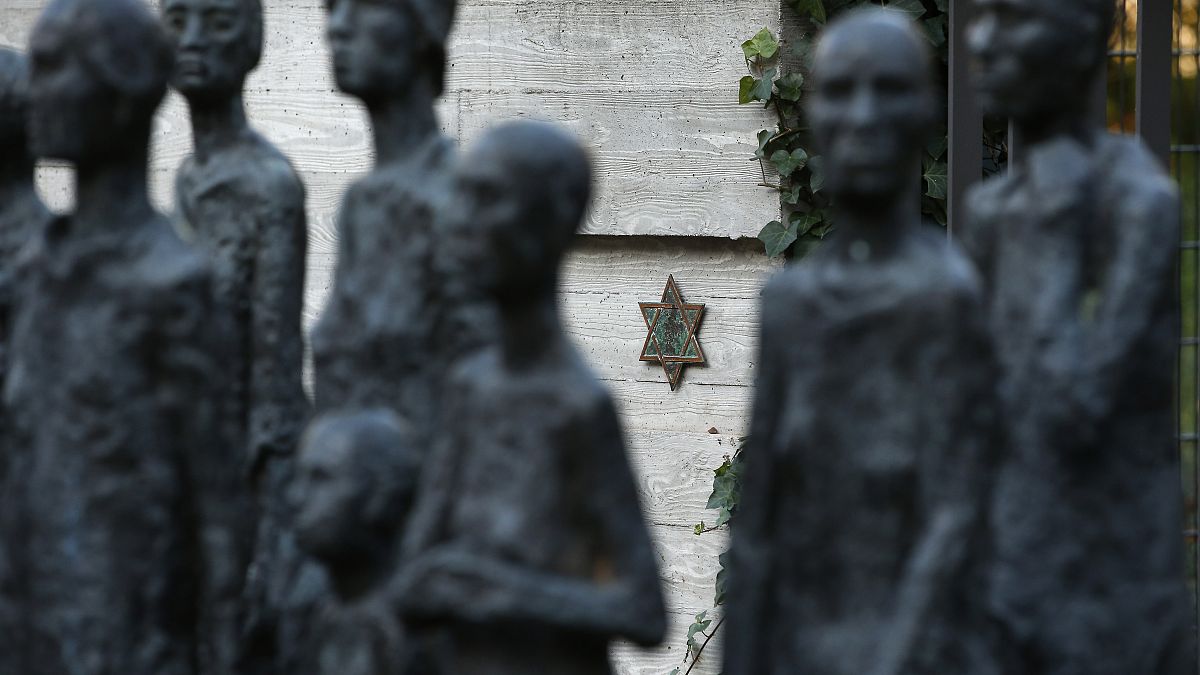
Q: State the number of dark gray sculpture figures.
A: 8